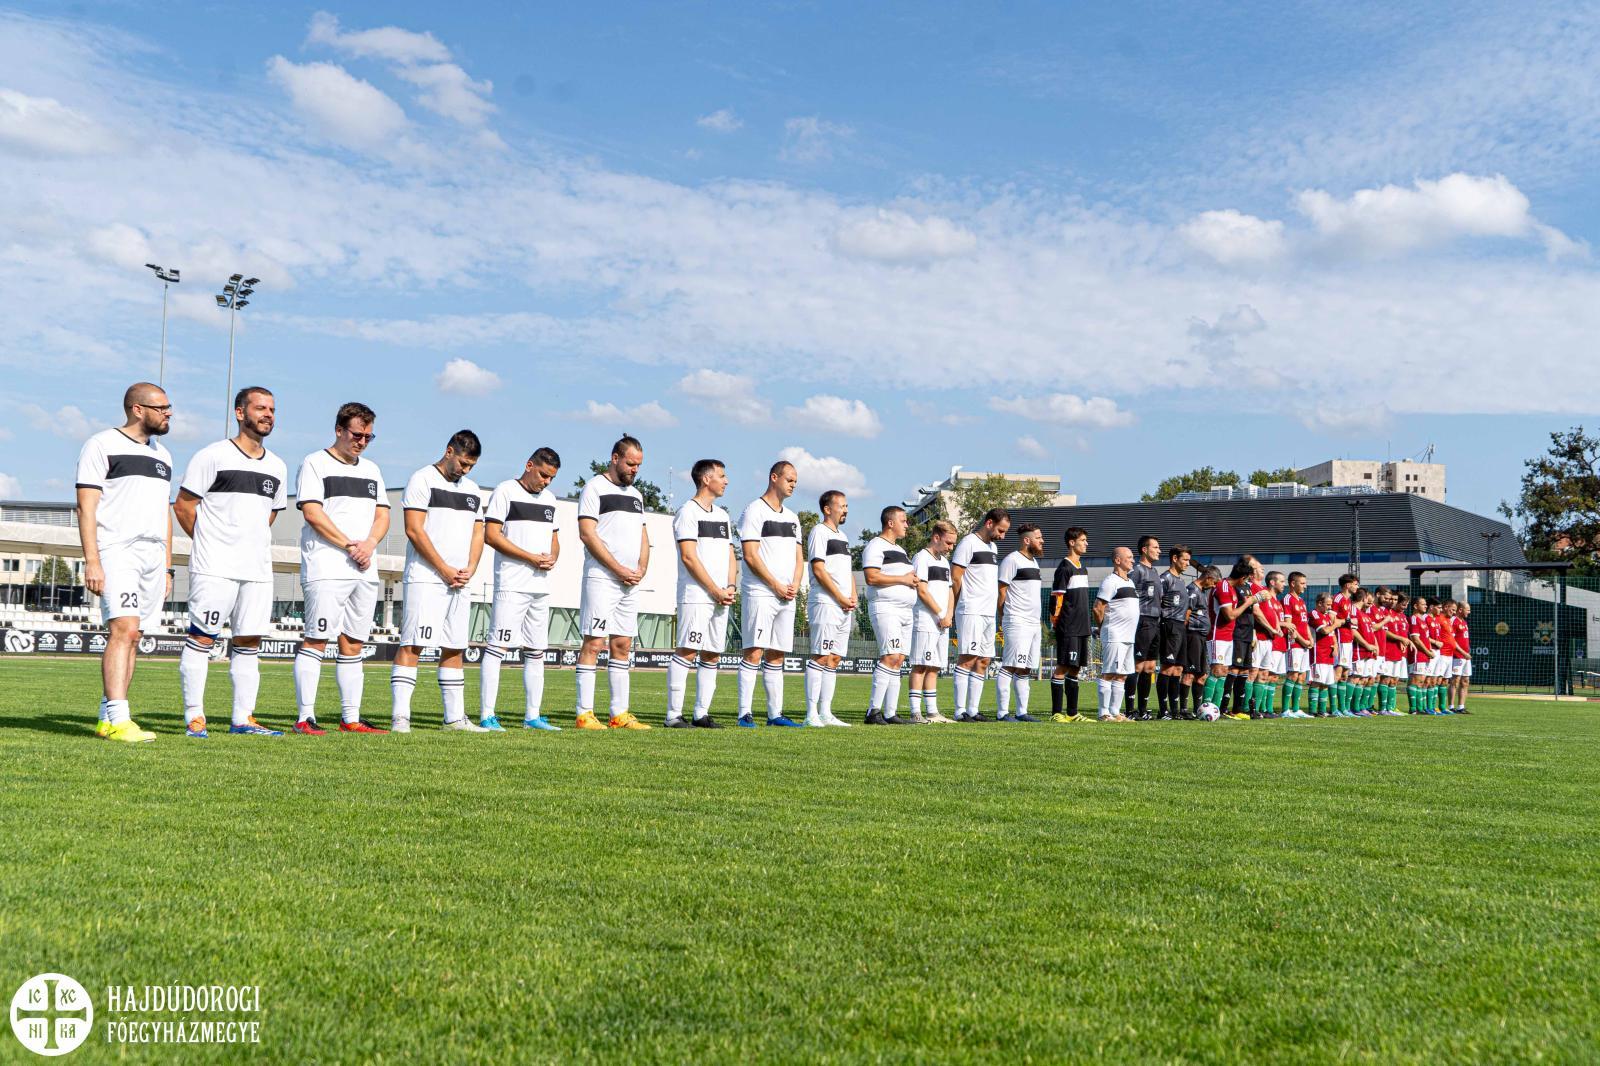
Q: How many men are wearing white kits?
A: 14